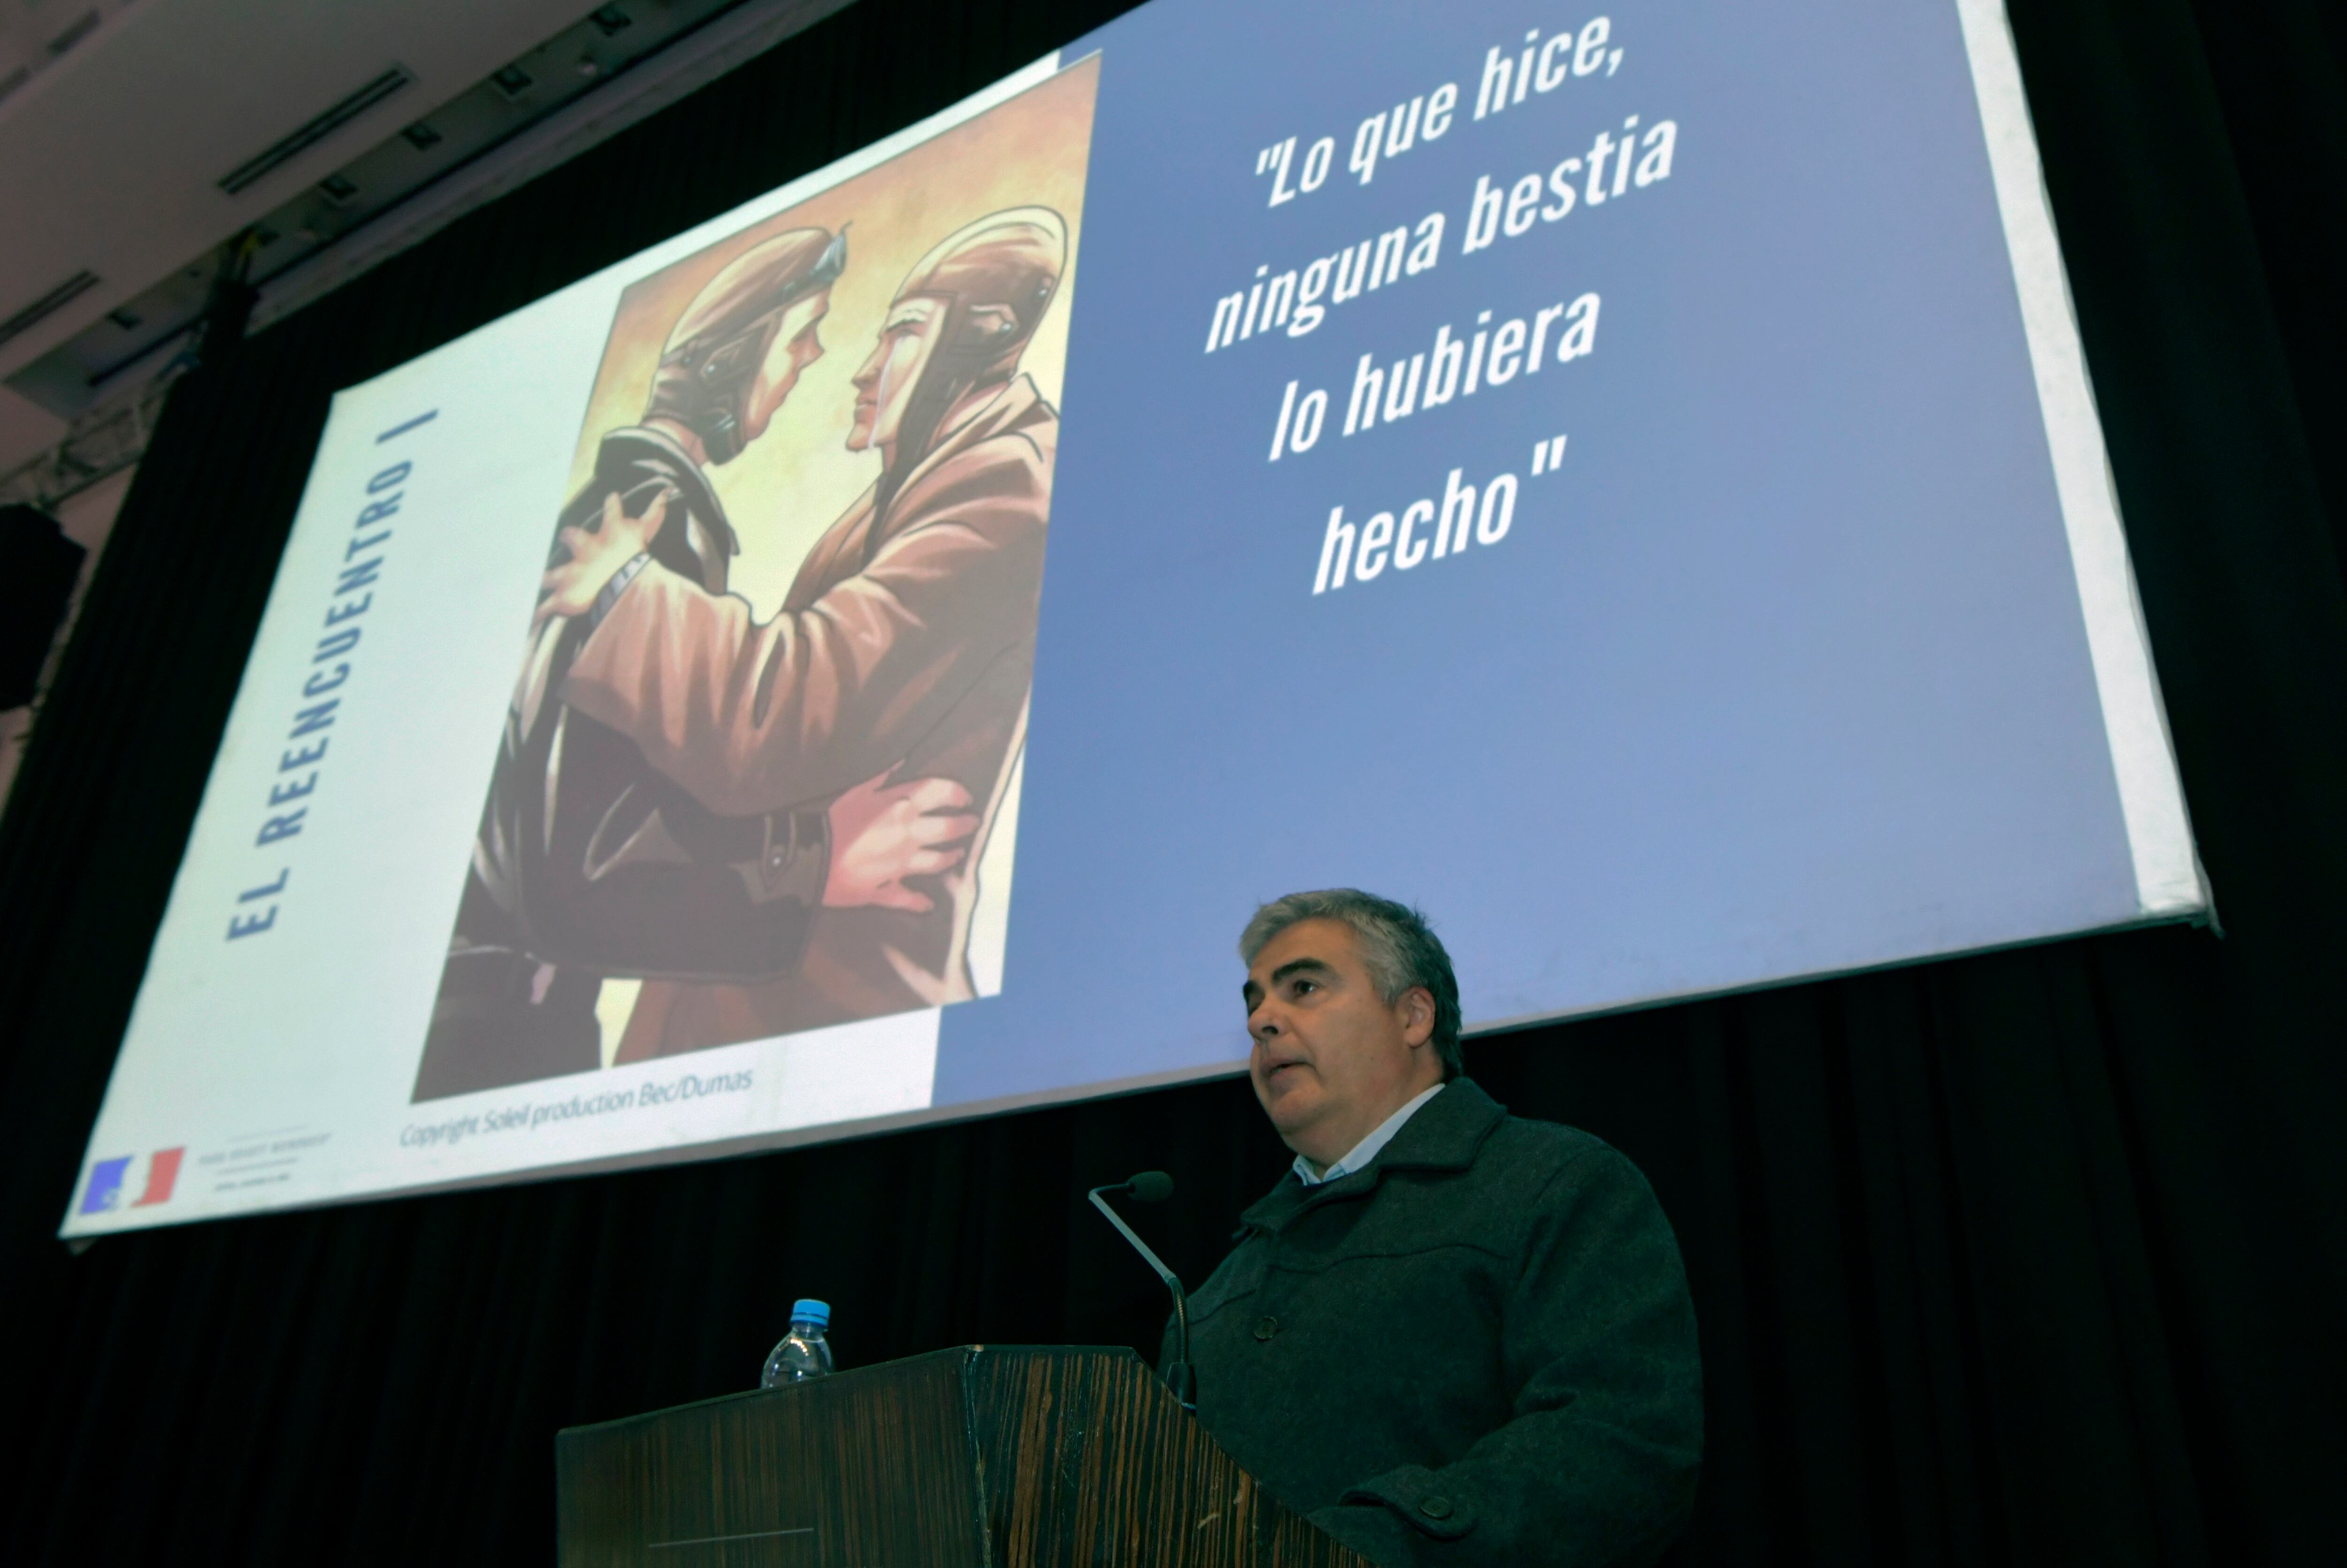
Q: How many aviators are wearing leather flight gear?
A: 2